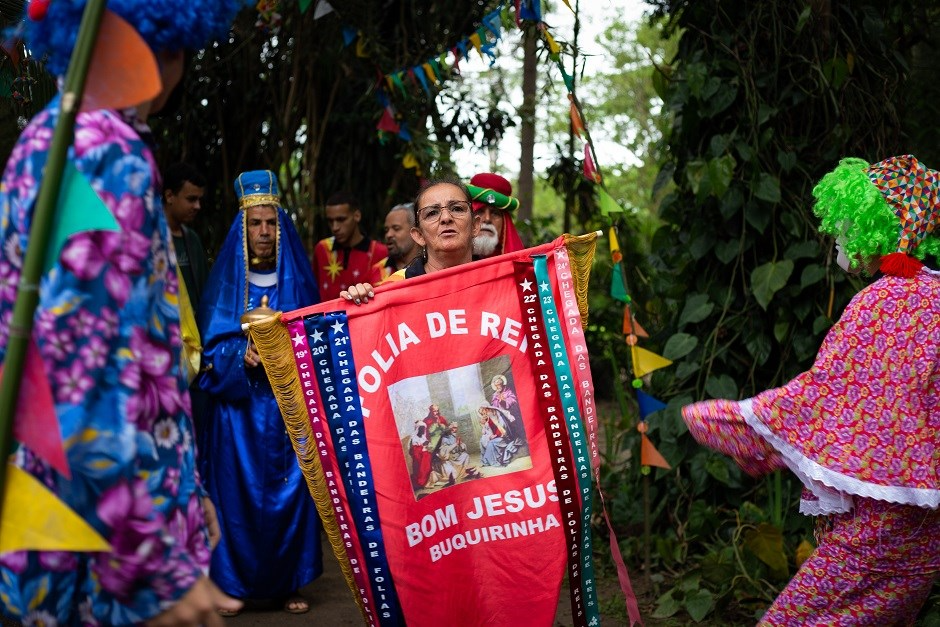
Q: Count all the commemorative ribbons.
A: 6